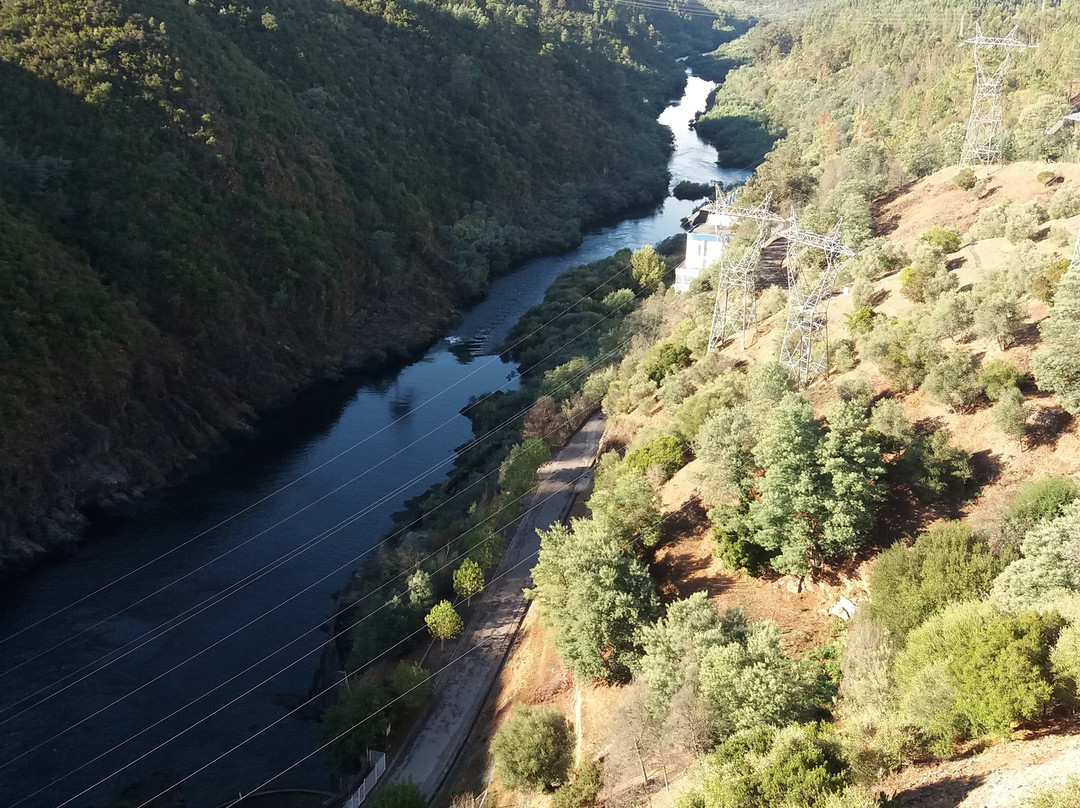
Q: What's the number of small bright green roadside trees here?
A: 2